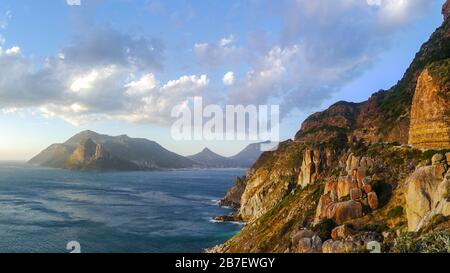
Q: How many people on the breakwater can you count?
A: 0